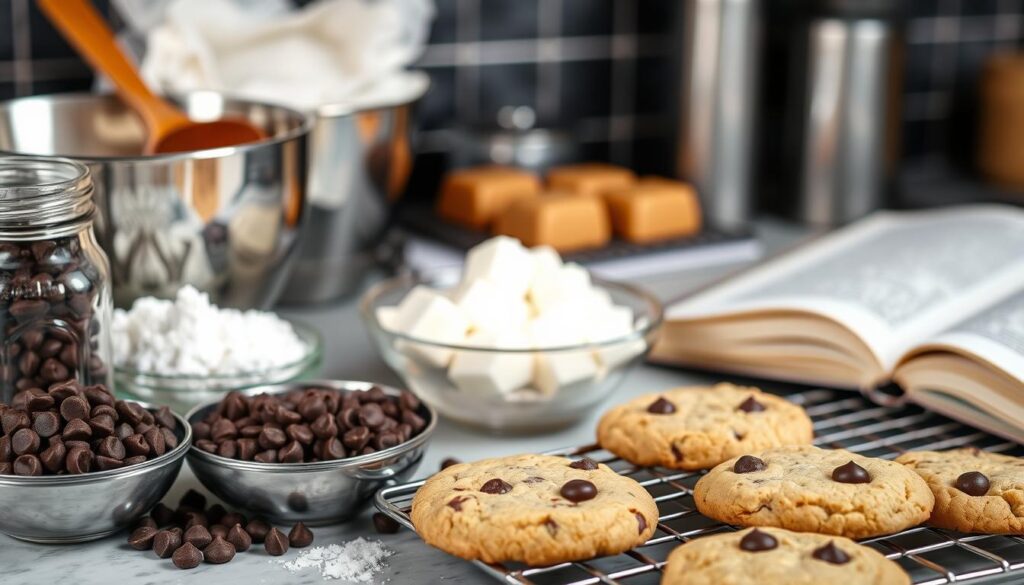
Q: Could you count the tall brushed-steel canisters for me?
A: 2